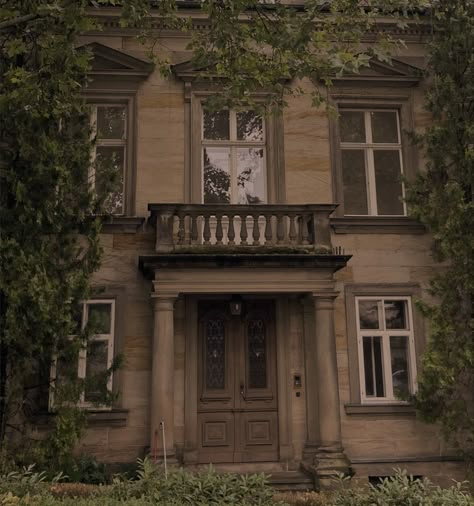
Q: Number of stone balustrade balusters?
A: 11